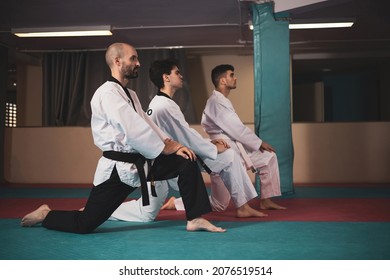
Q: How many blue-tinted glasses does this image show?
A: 0